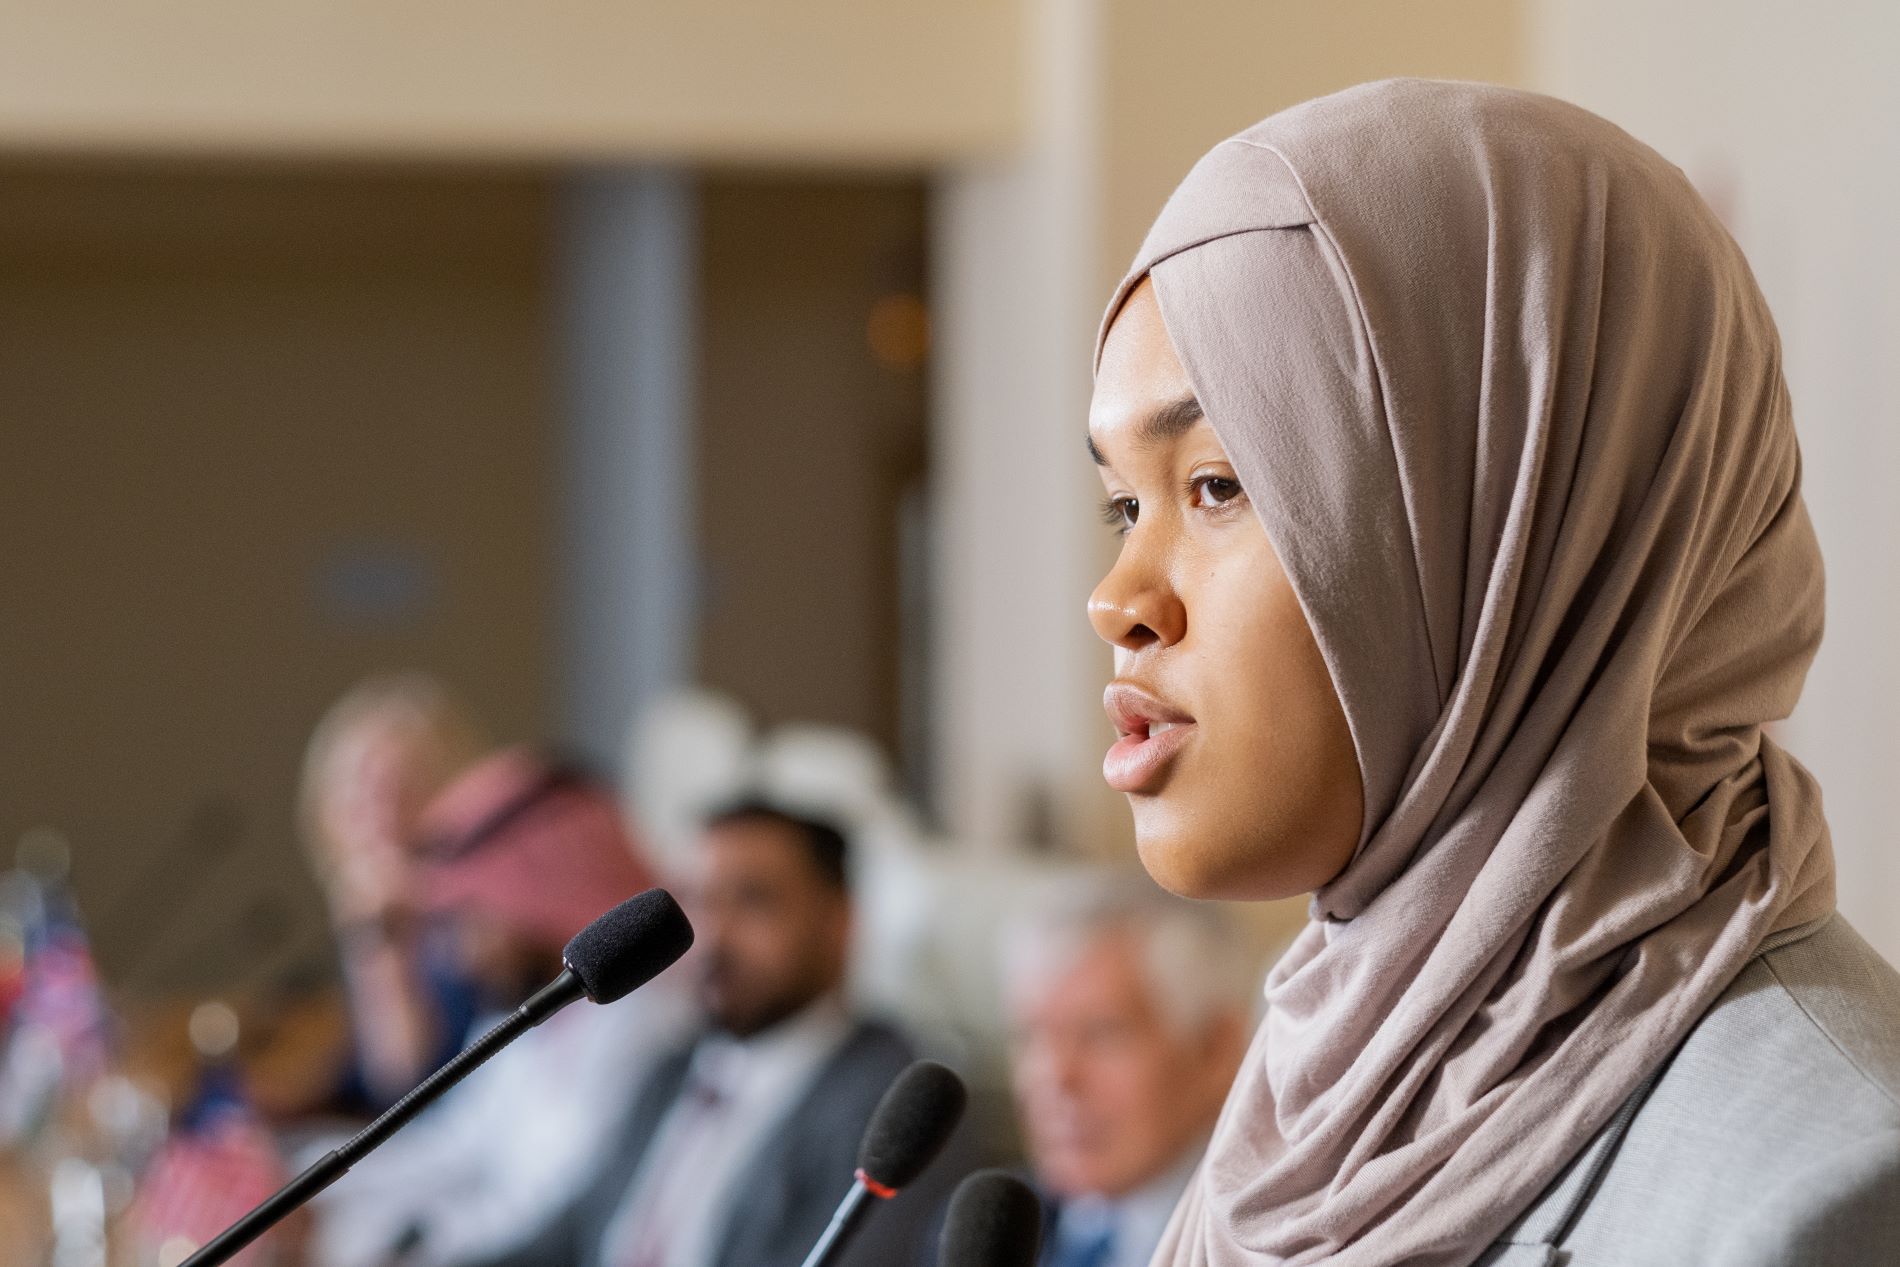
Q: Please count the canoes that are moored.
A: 0